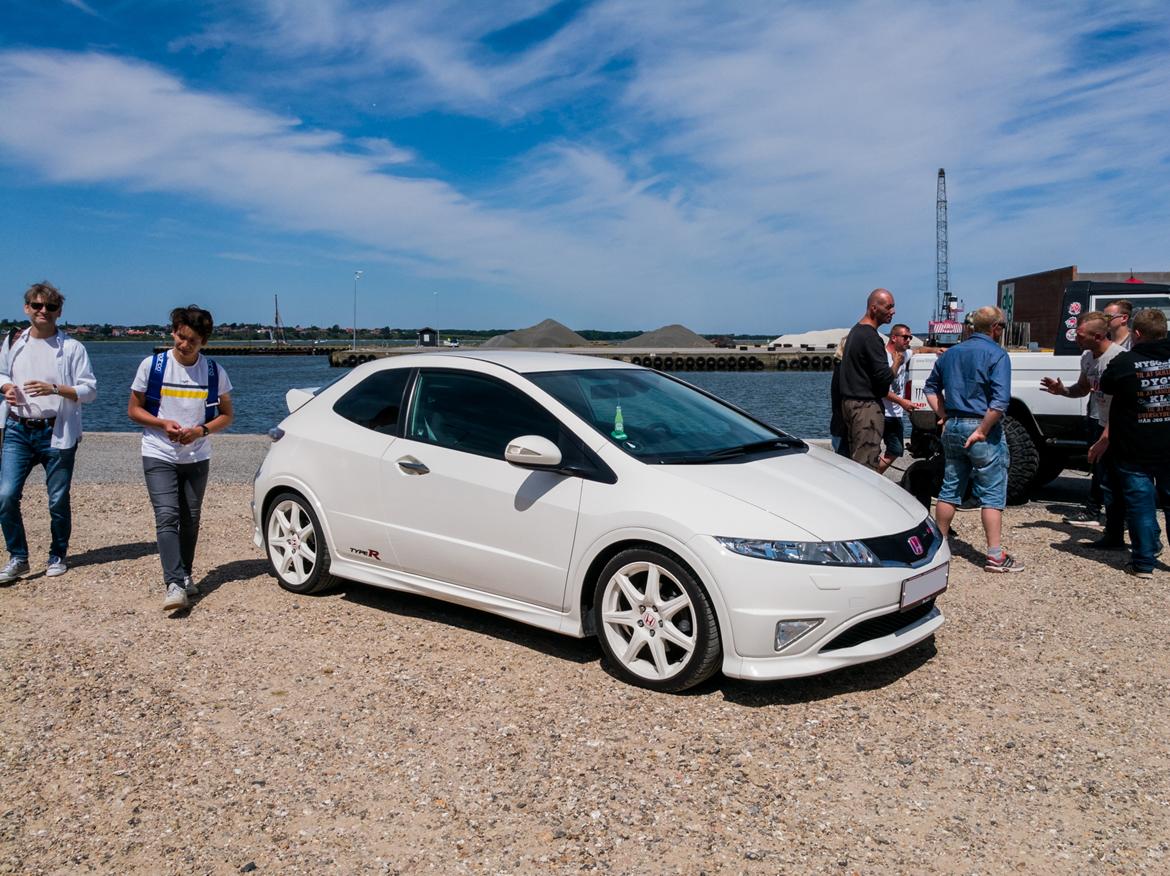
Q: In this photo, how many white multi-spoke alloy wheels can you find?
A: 2